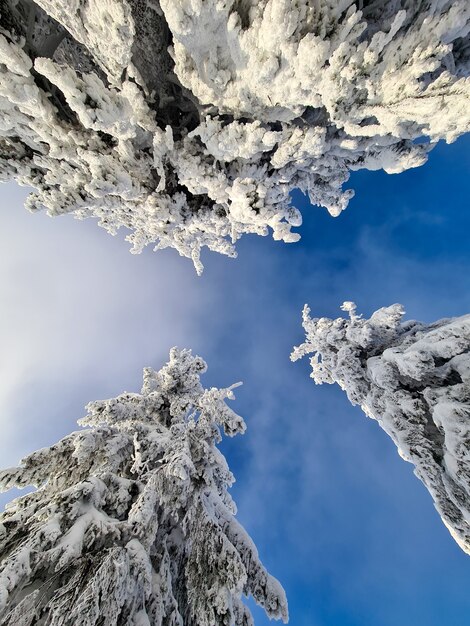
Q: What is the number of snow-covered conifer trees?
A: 3